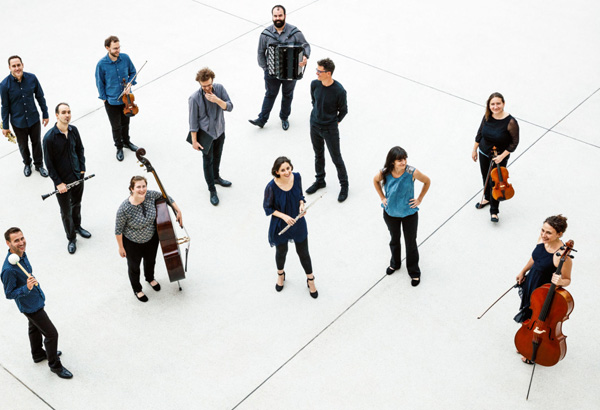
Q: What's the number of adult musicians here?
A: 12